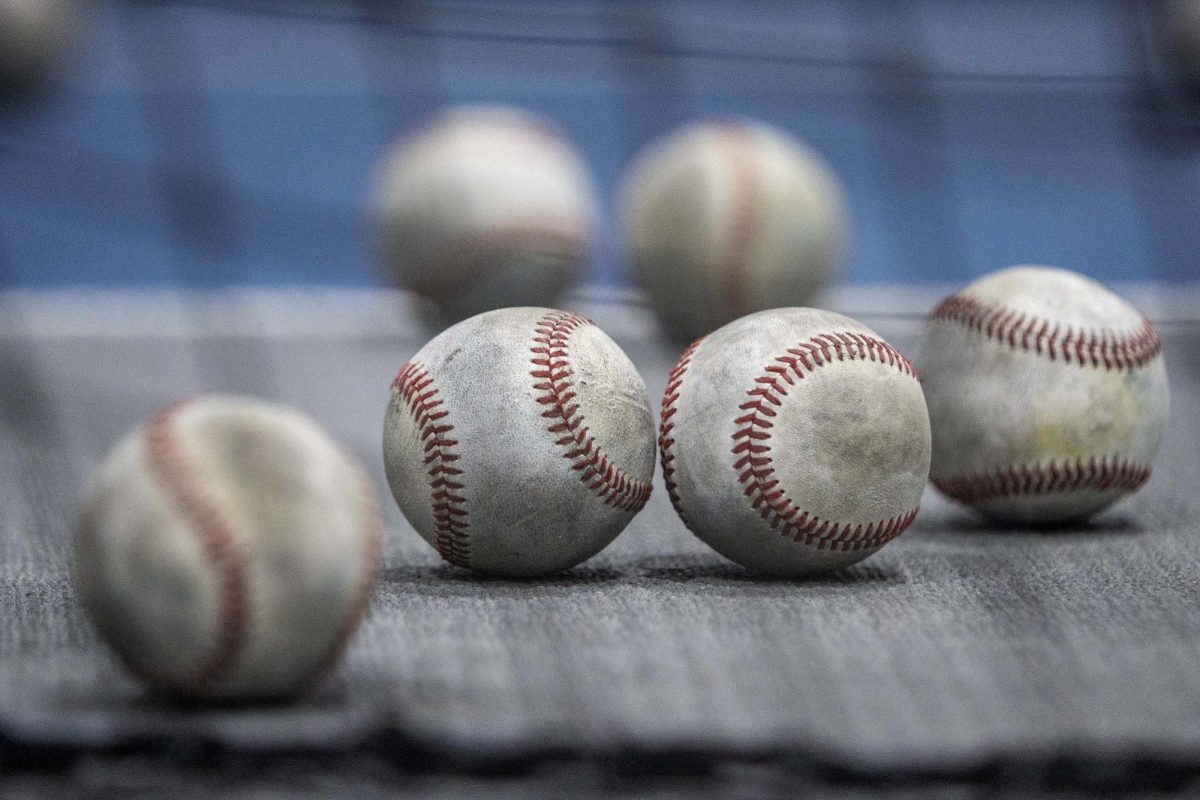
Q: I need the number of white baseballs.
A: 6